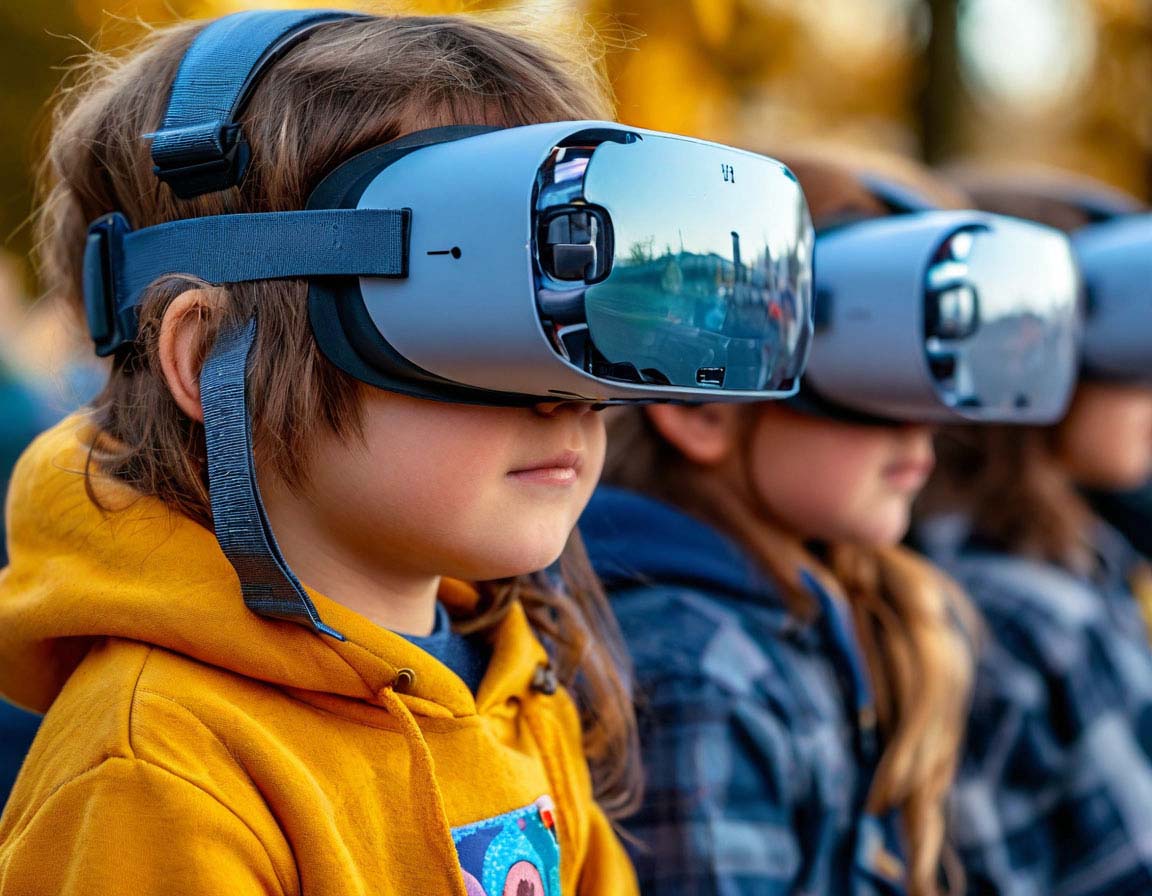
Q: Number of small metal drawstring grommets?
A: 2